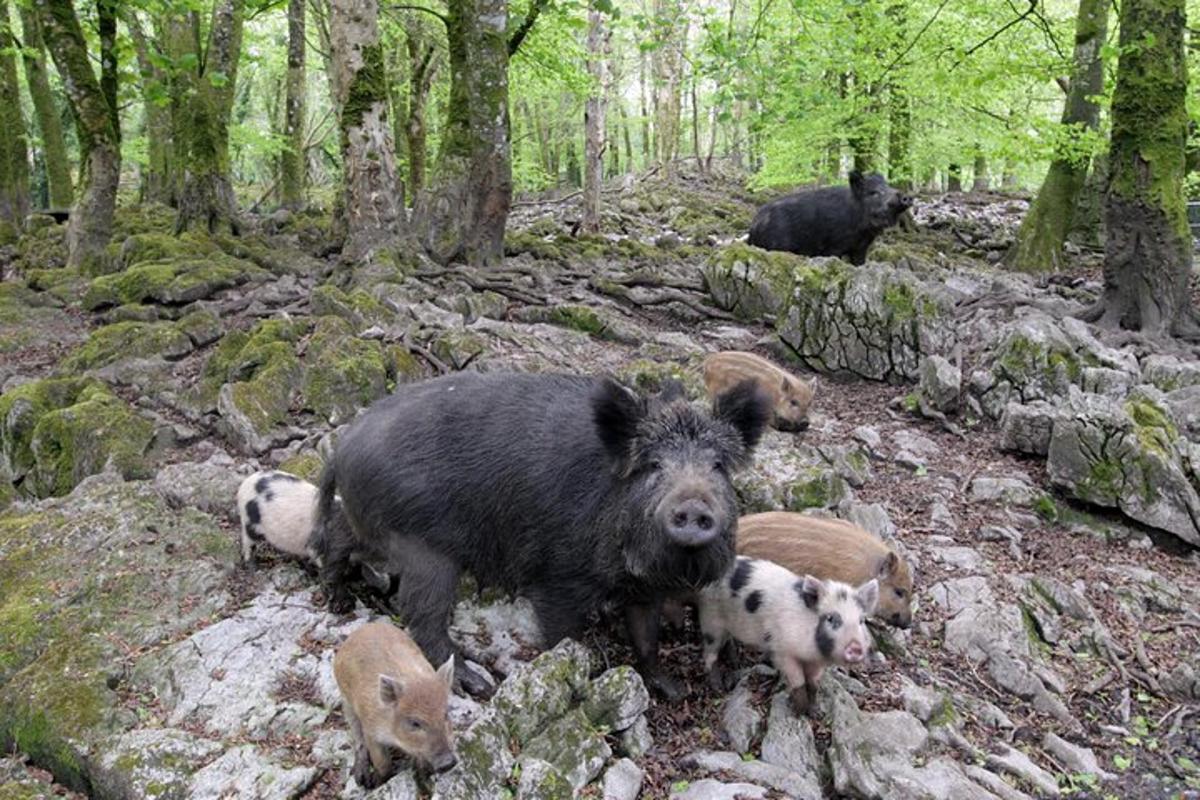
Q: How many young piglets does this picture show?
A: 5